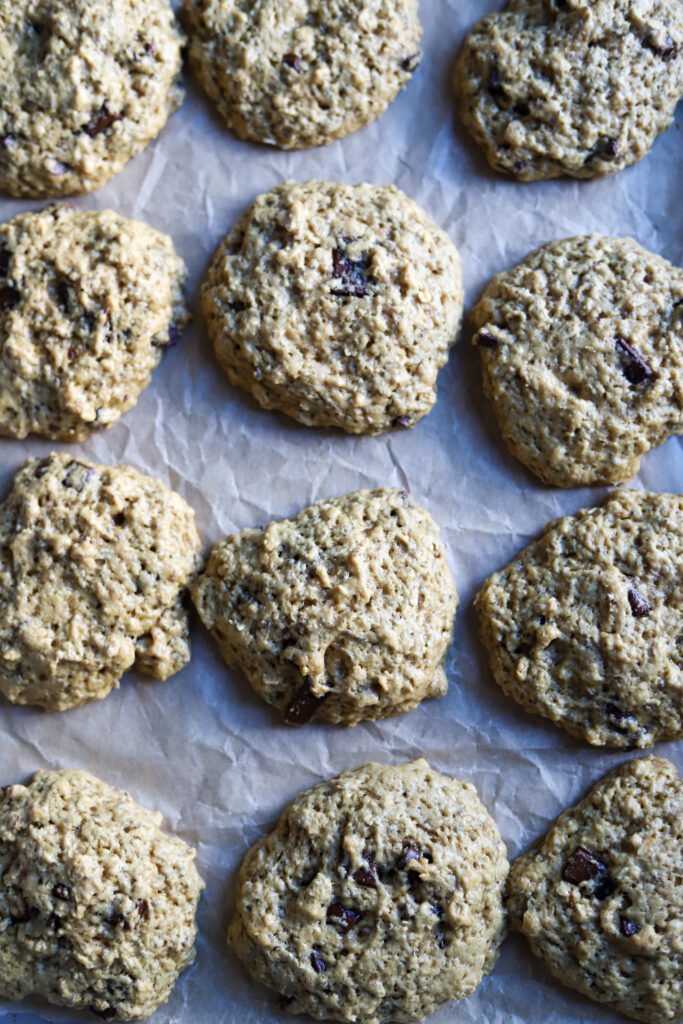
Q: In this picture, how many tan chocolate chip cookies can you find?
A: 12